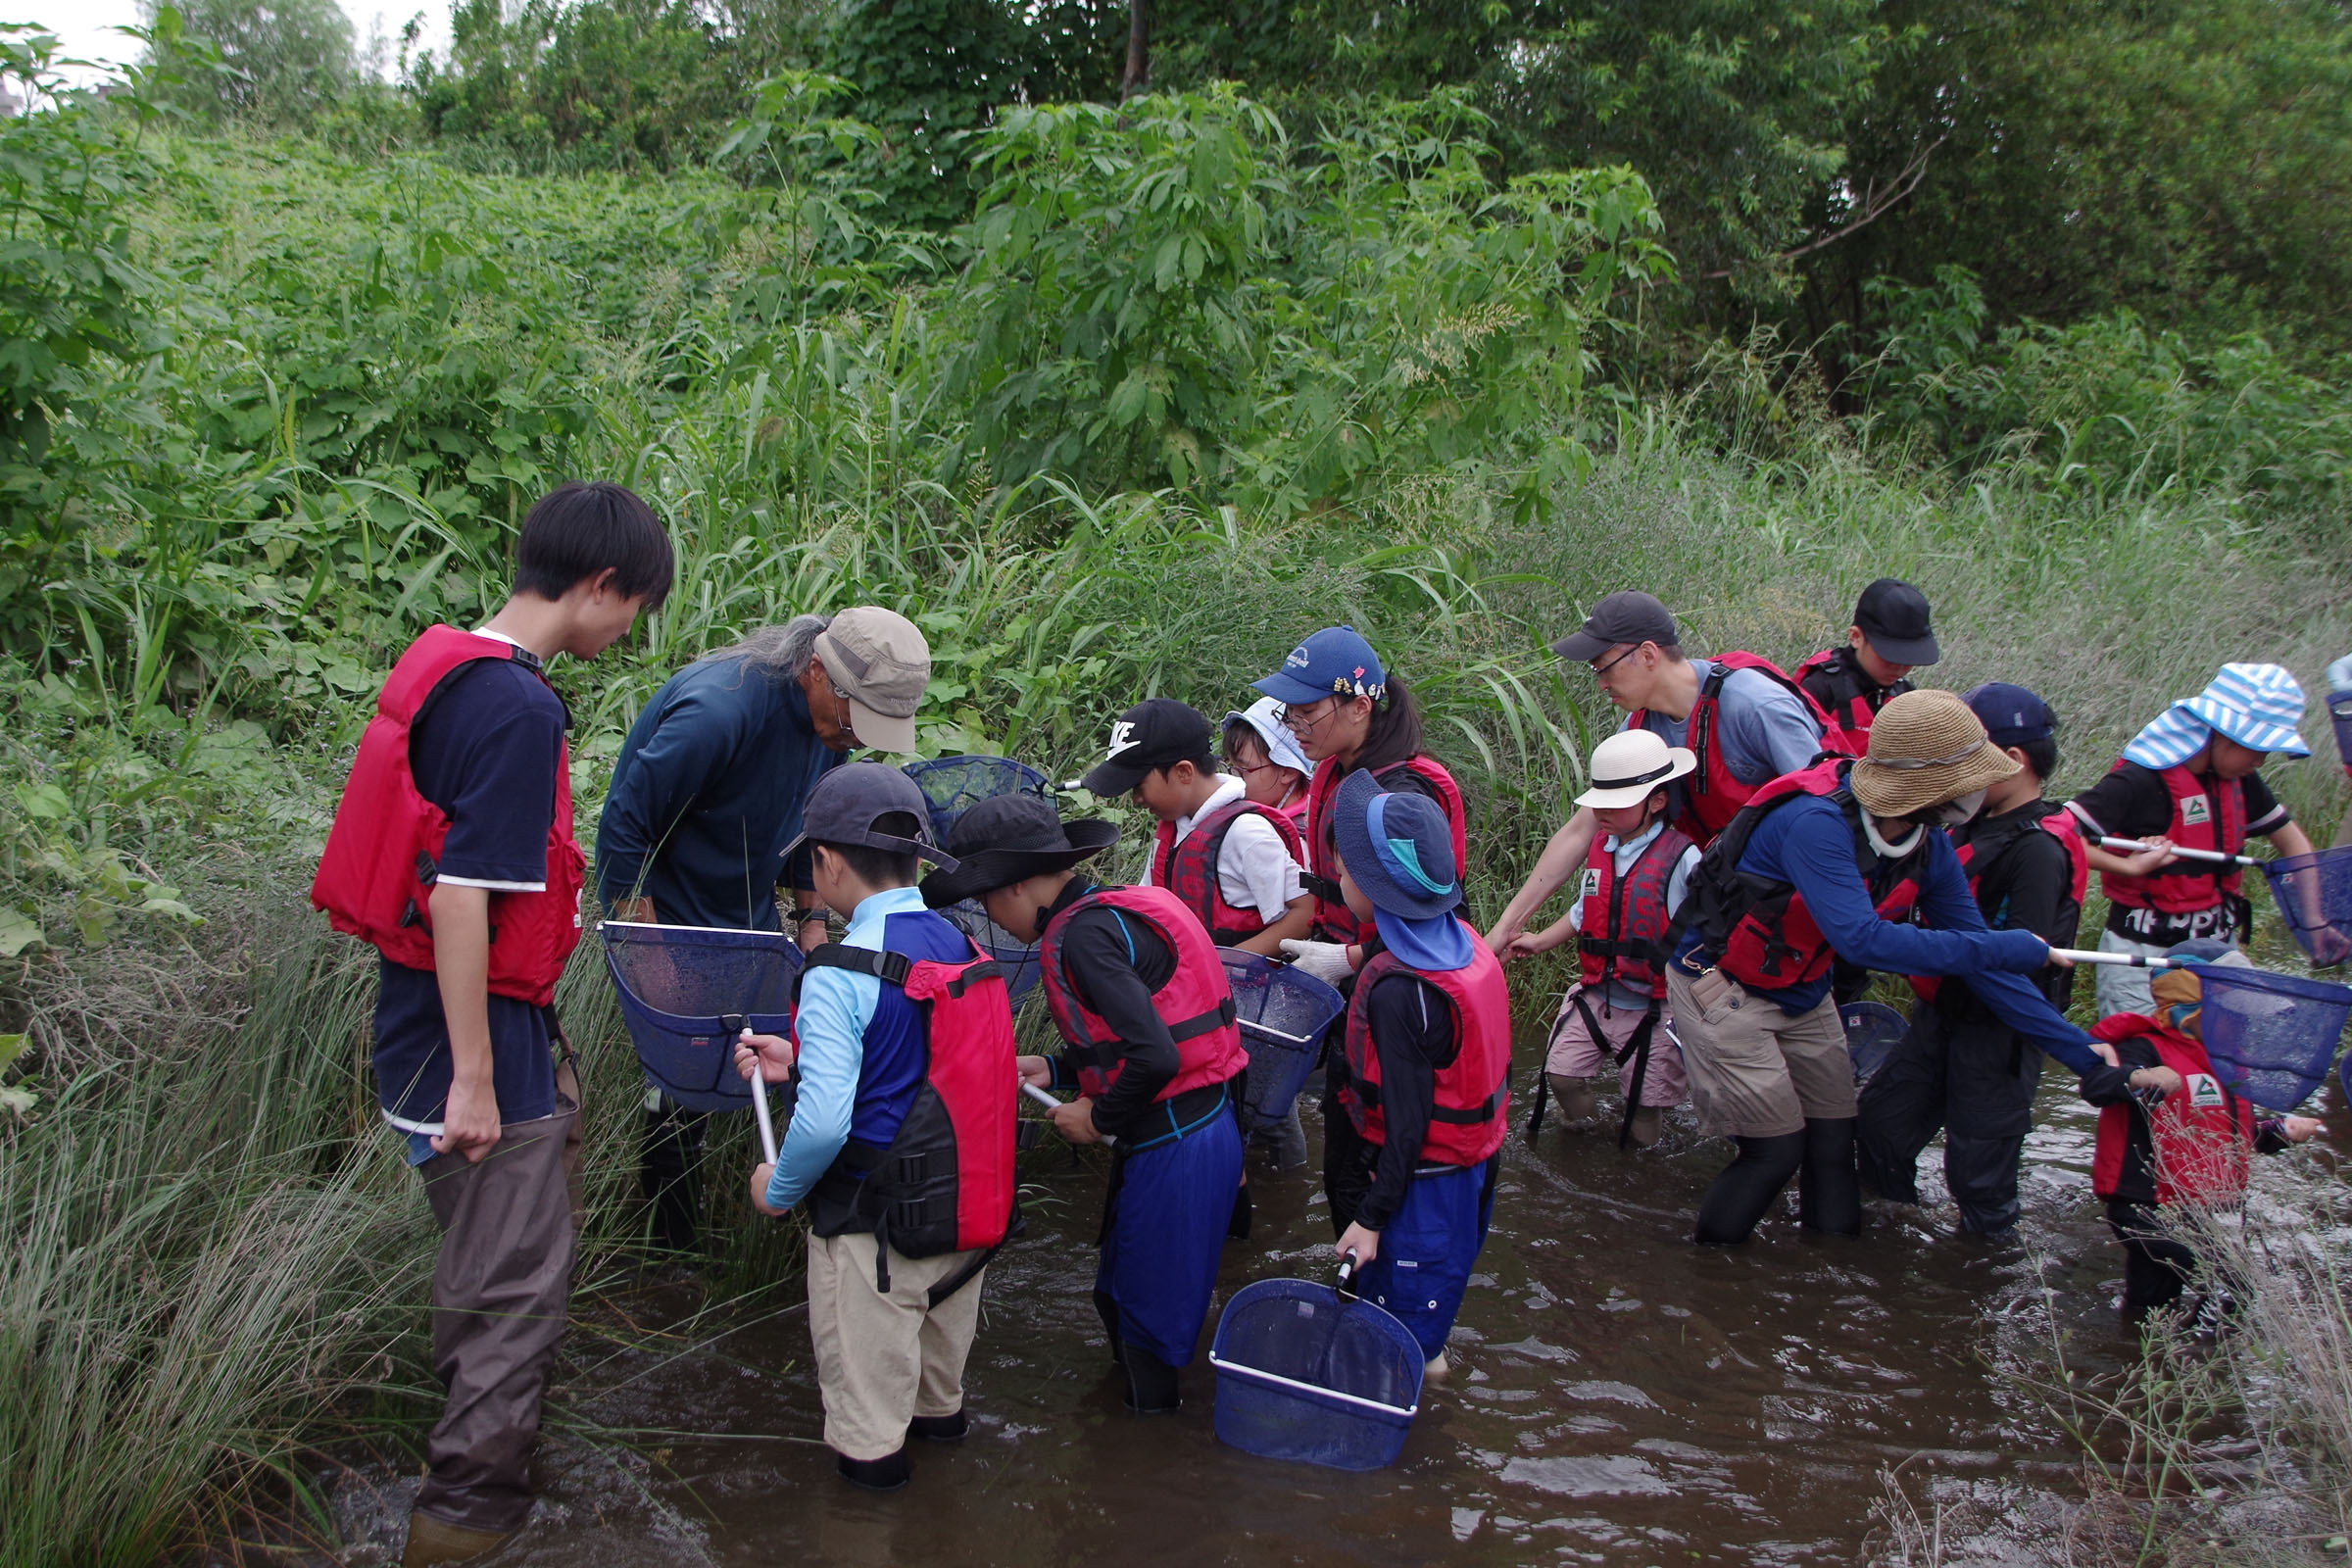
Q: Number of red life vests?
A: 14